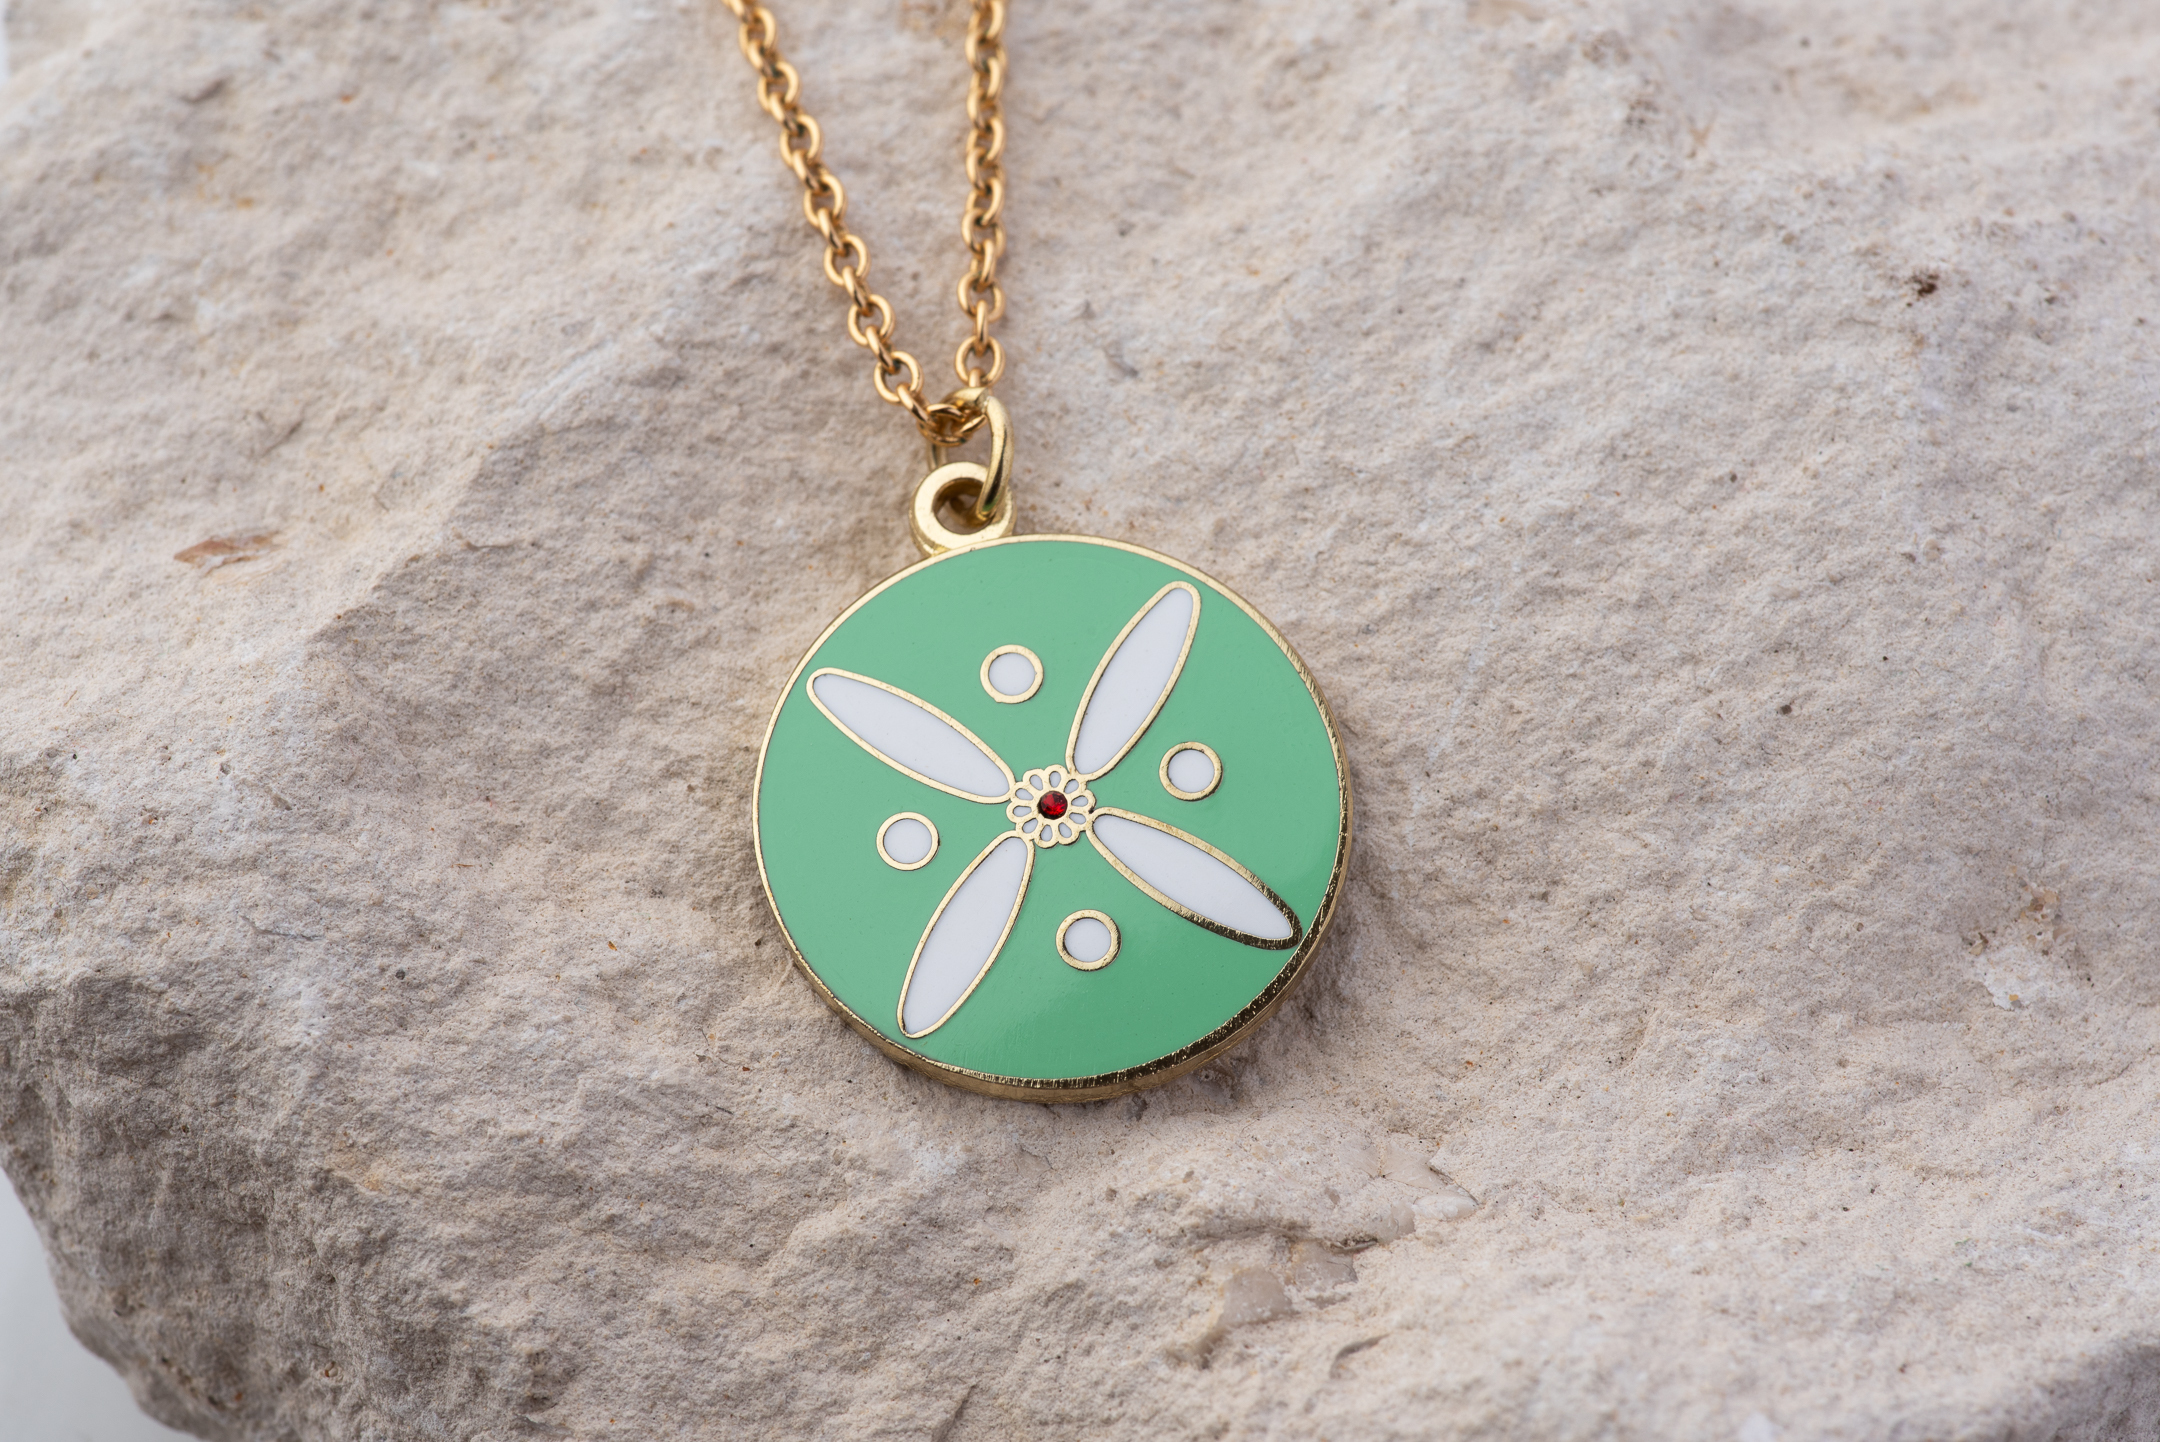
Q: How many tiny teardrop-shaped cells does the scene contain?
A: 10